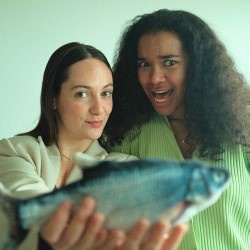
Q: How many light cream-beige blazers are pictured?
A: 1